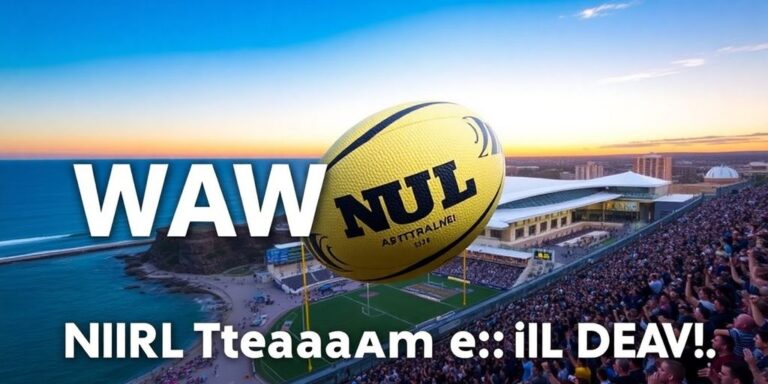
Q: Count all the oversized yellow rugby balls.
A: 1